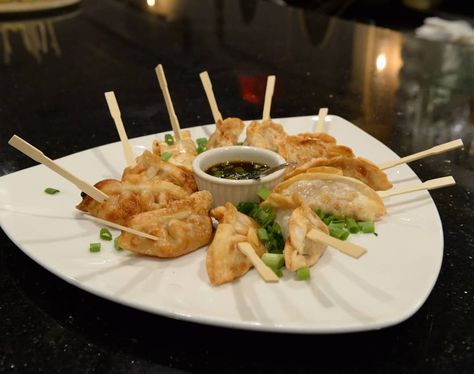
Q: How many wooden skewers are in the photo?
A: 11